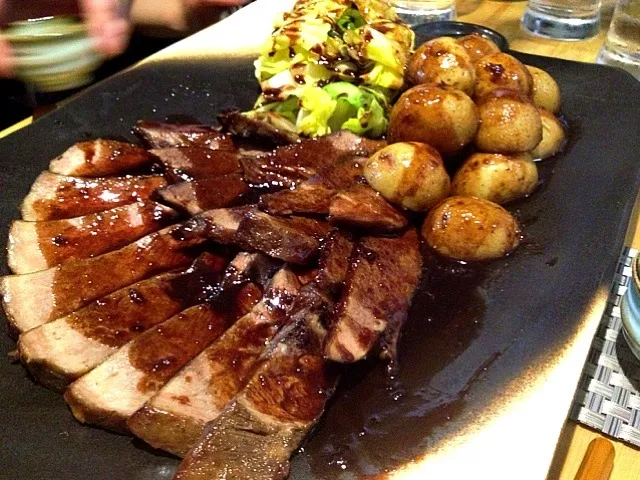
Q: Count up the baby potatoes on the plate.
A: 10